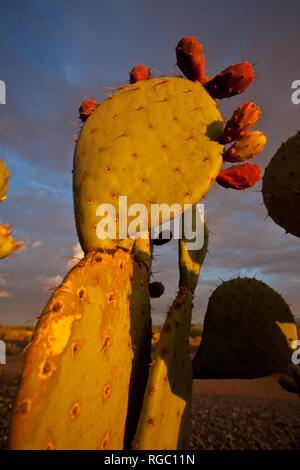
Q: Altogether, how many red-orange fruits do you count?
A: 7